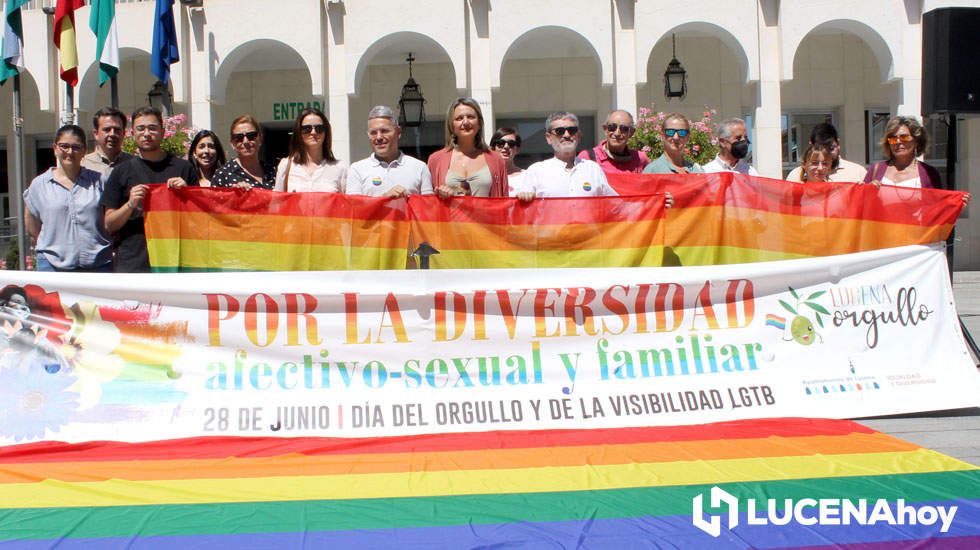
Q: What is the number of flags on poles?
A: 4